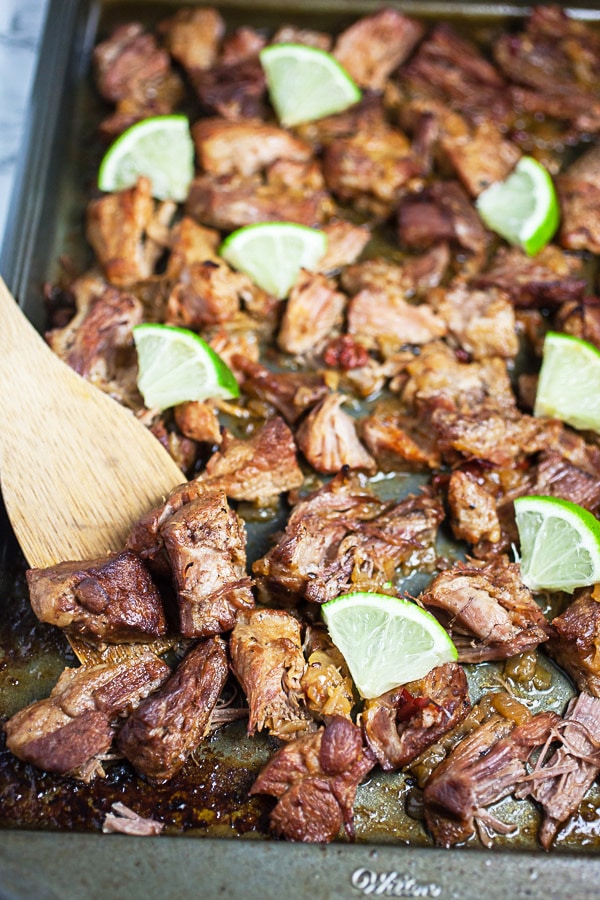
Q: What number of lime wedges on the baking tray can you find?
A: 8